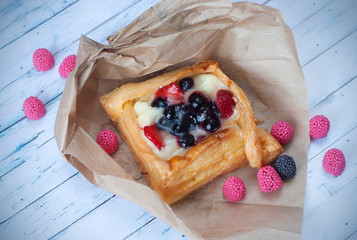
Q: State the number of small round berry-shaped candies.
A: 10